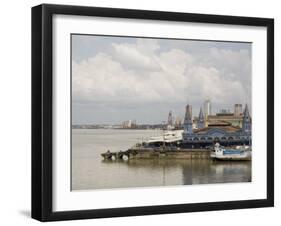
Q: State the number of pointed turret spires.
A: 3